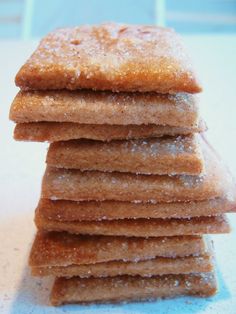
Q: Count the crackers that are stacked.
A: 10